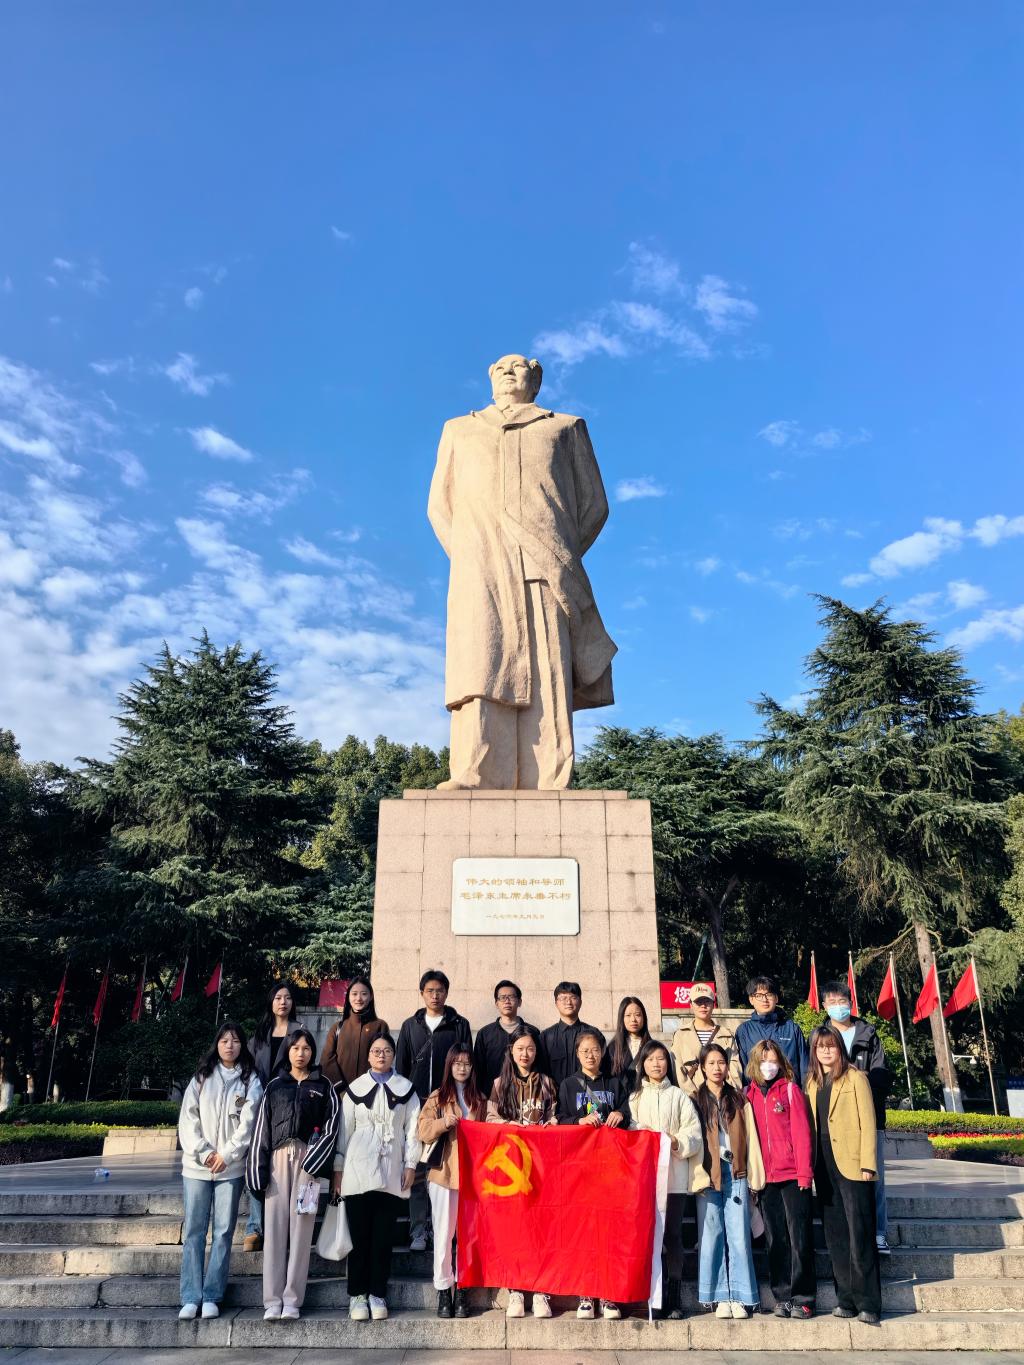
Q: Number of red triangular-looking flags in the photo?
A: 10